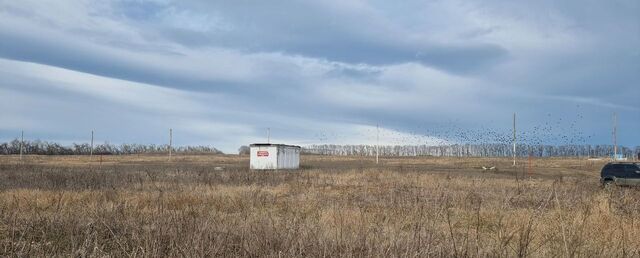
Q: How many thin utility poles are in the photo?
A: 7